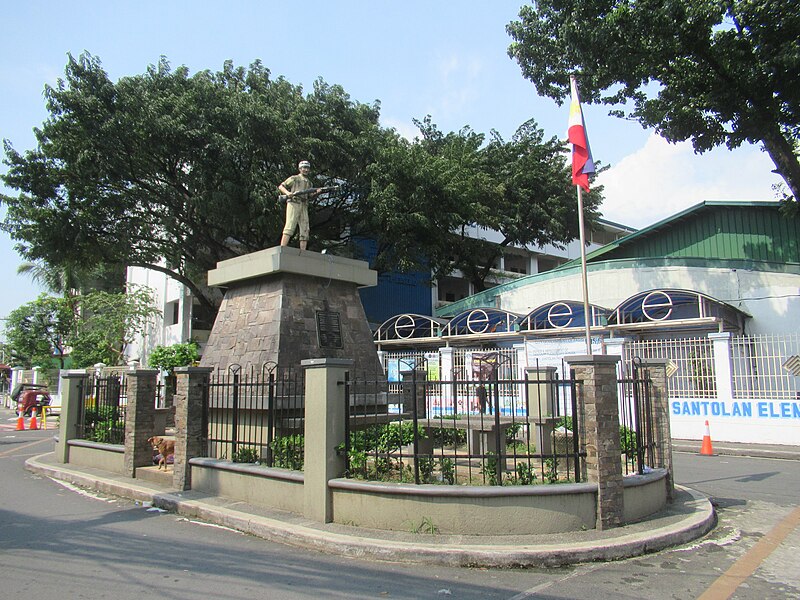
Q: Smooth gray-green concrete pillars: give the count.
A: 3